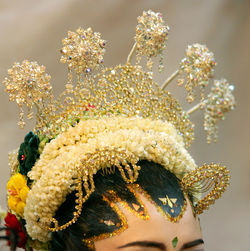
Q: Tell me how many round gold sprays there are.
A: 5